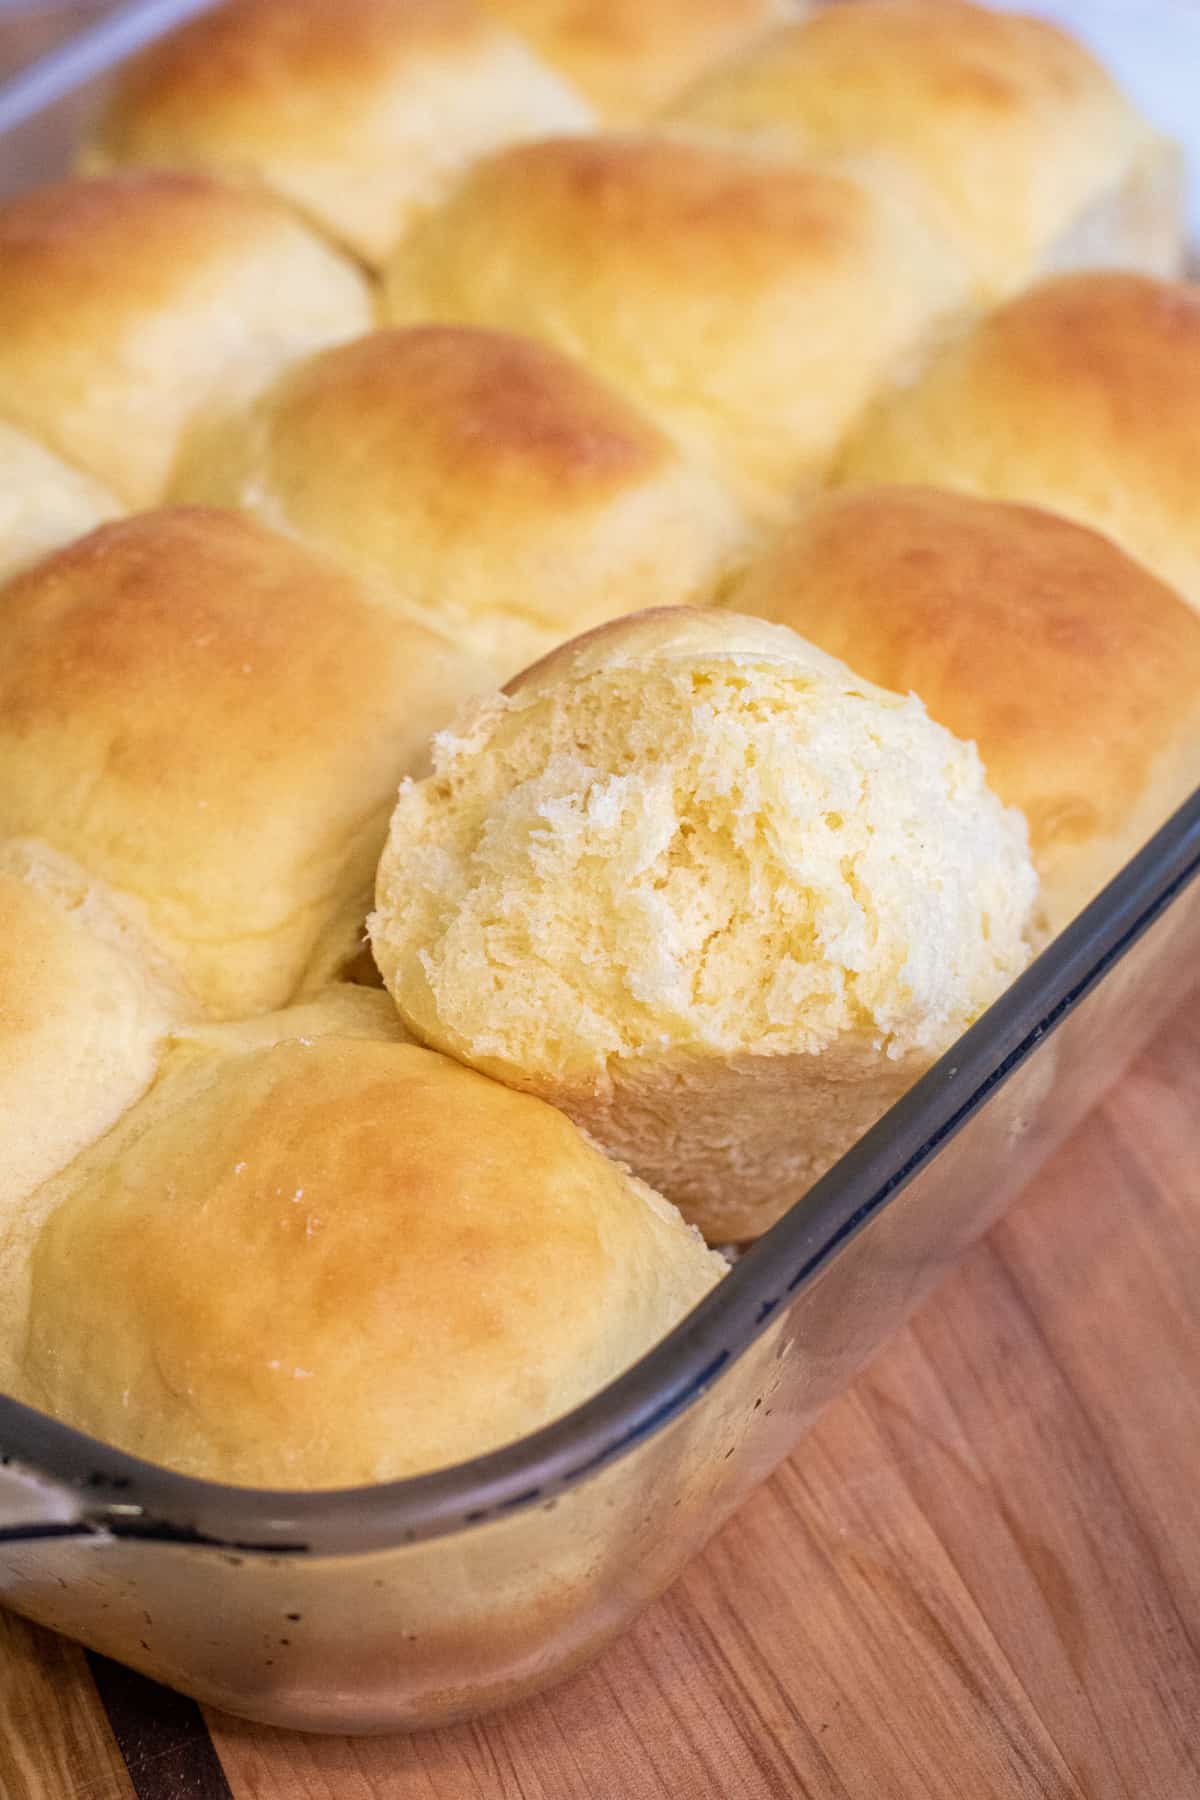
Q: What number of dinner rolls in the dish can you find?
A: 13